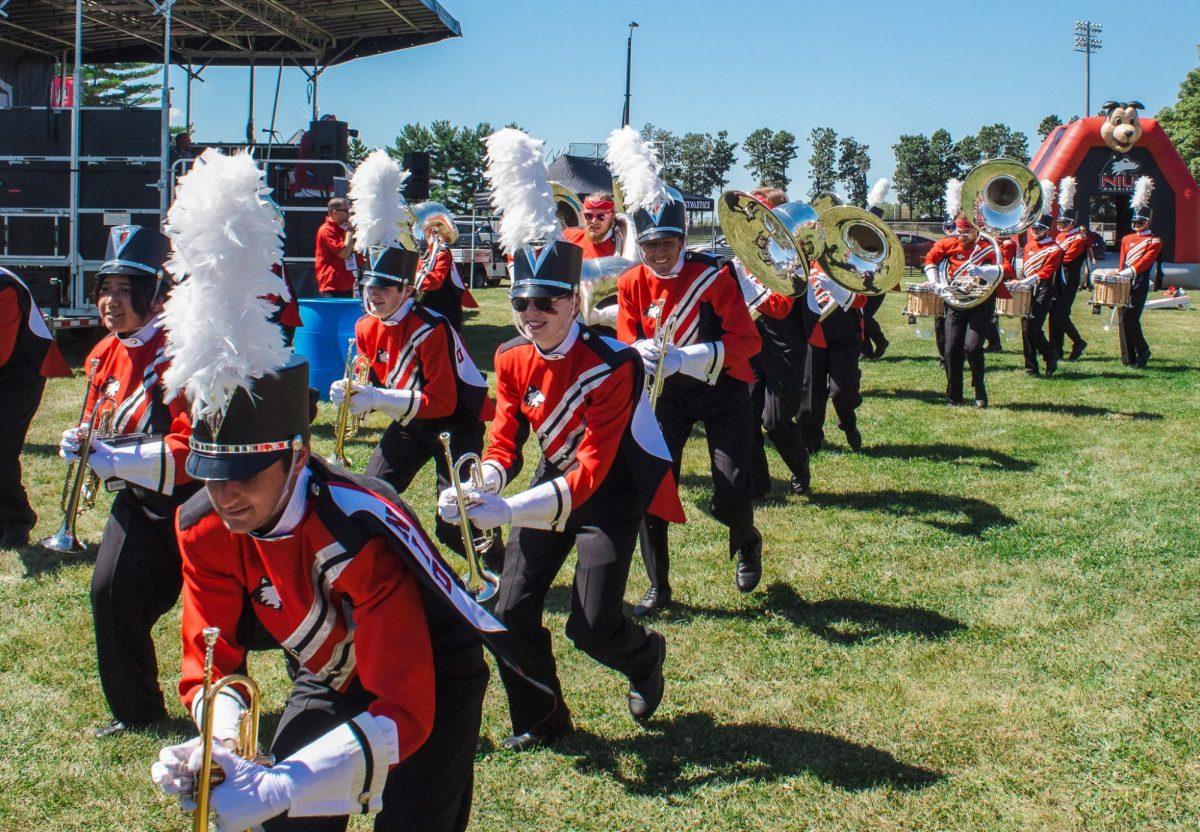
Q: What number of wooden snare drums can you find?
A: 3